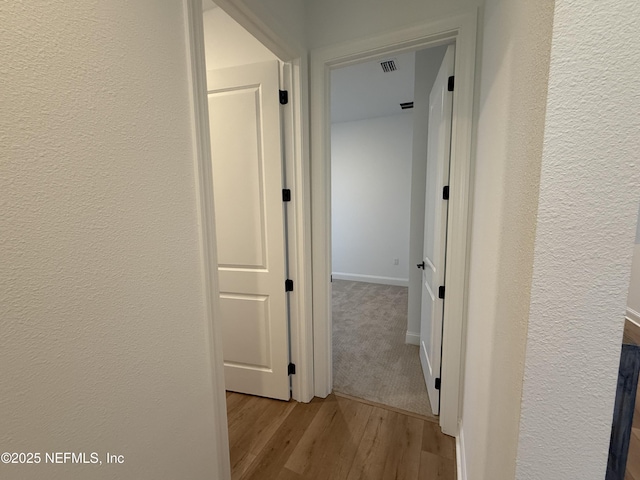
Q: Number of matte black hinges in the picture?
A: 8